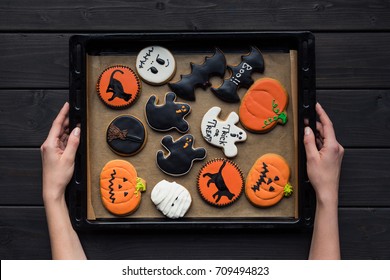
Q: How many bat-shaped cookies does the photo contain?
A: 2